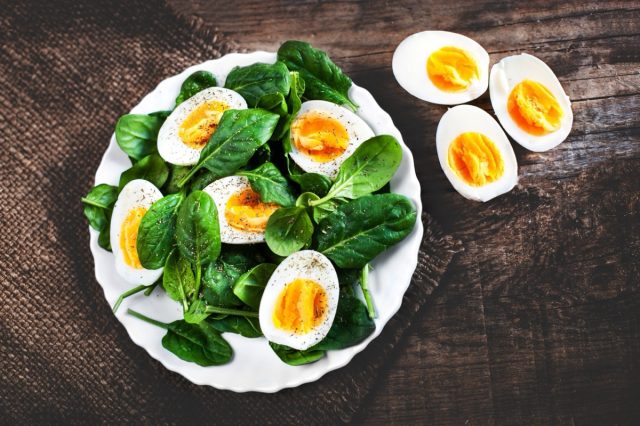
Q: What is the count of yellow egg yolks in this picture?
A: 8